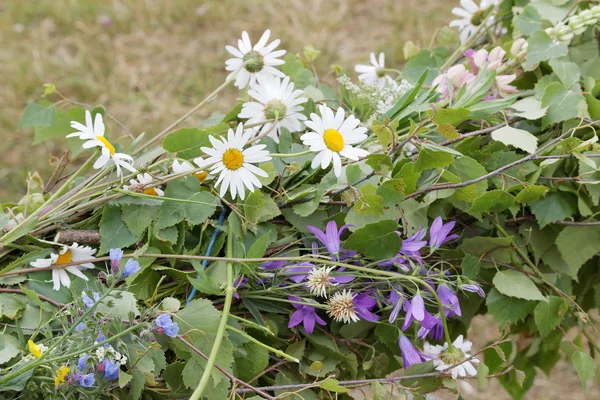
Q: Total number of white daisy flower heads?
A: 11